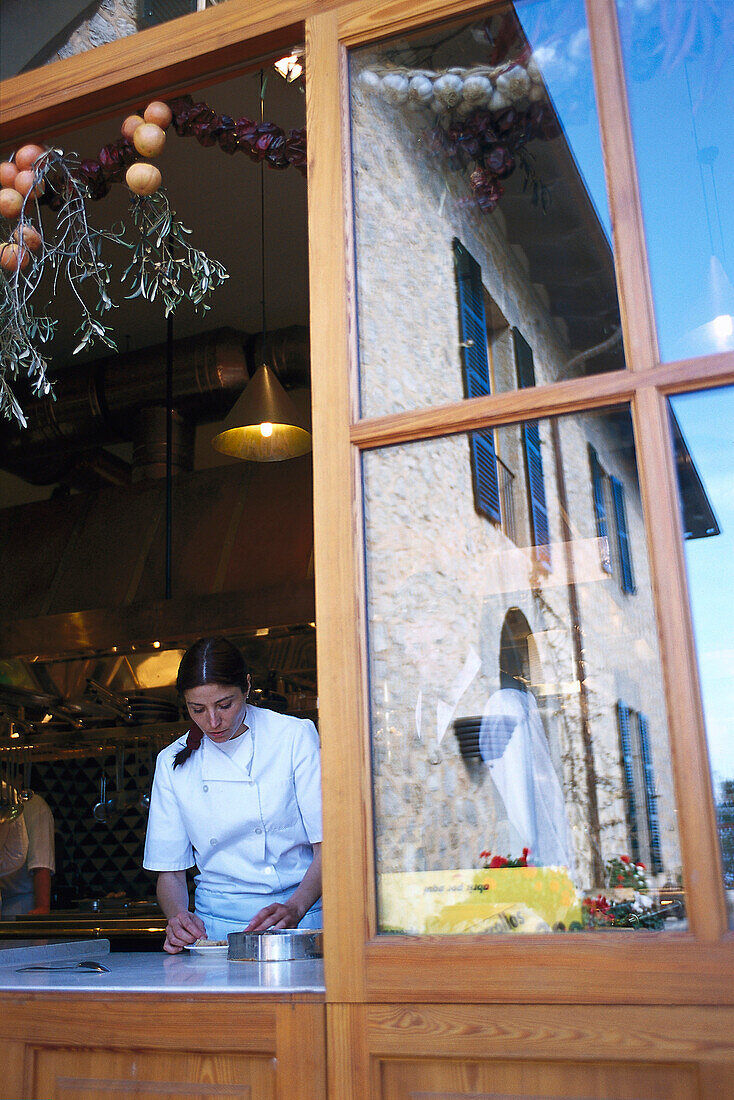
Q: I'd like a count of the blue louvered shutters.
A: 6